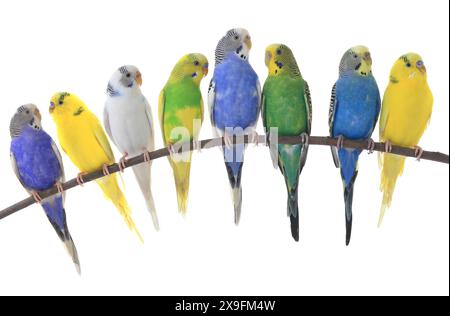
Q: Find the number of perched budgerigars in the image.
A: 8